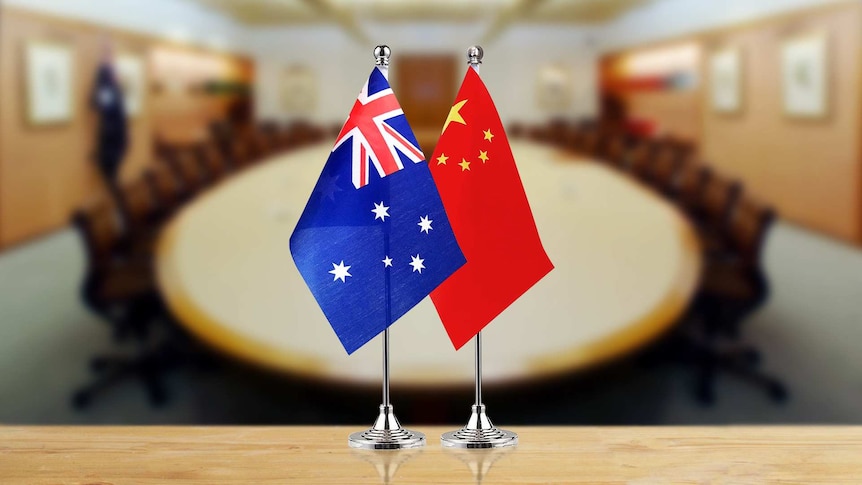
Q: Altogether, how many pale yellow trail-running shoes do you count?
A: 0